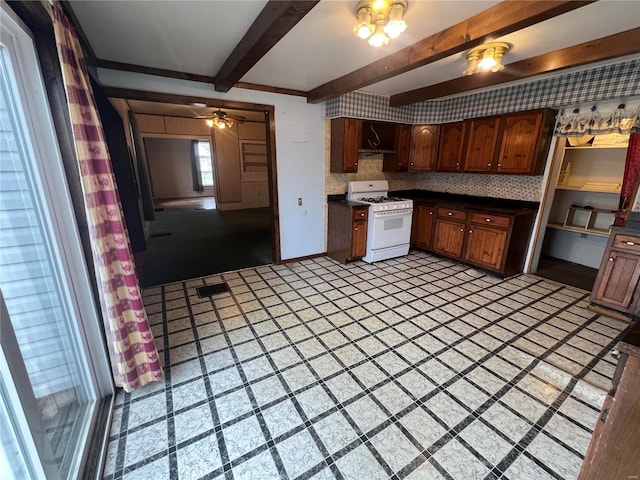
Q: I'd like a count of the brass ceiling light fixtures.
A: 2